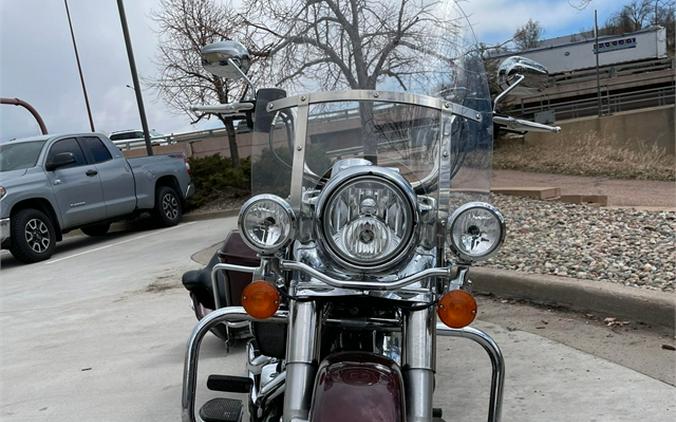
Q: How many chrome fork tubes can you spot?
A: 2